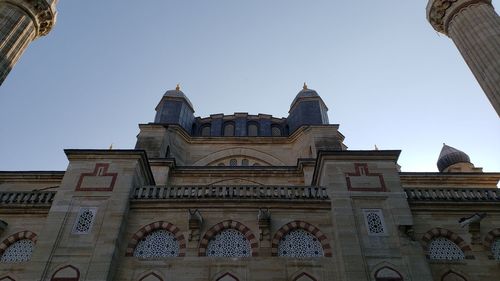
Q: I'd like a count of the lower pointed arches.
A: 7